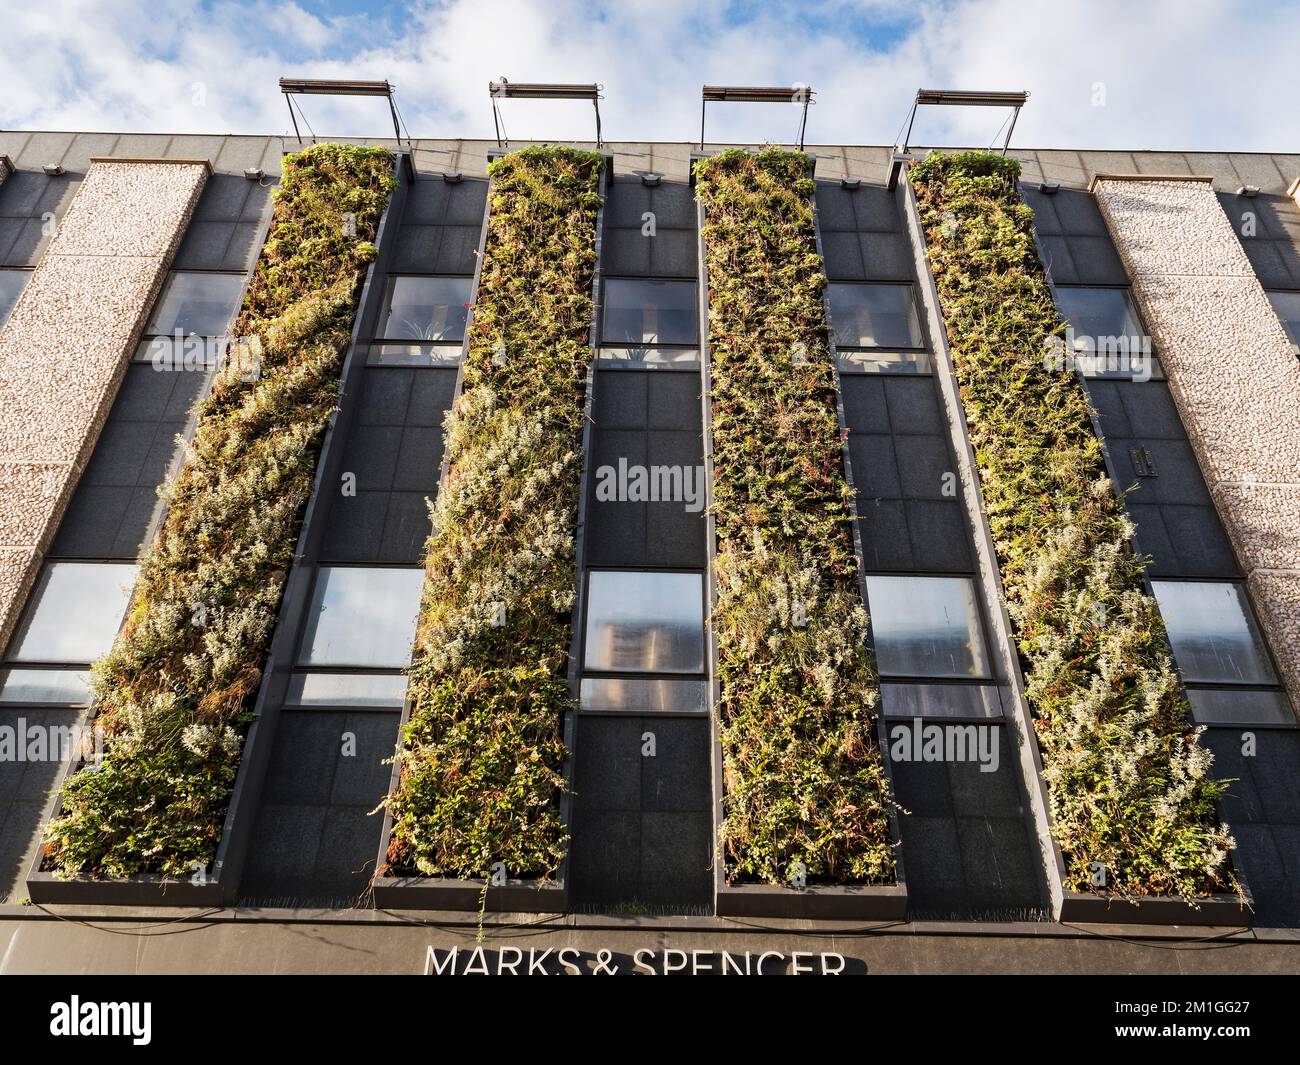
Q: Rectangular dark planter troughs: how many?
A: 4